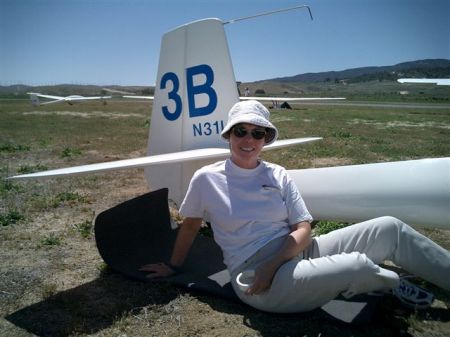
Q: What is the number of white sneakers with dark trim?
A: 1